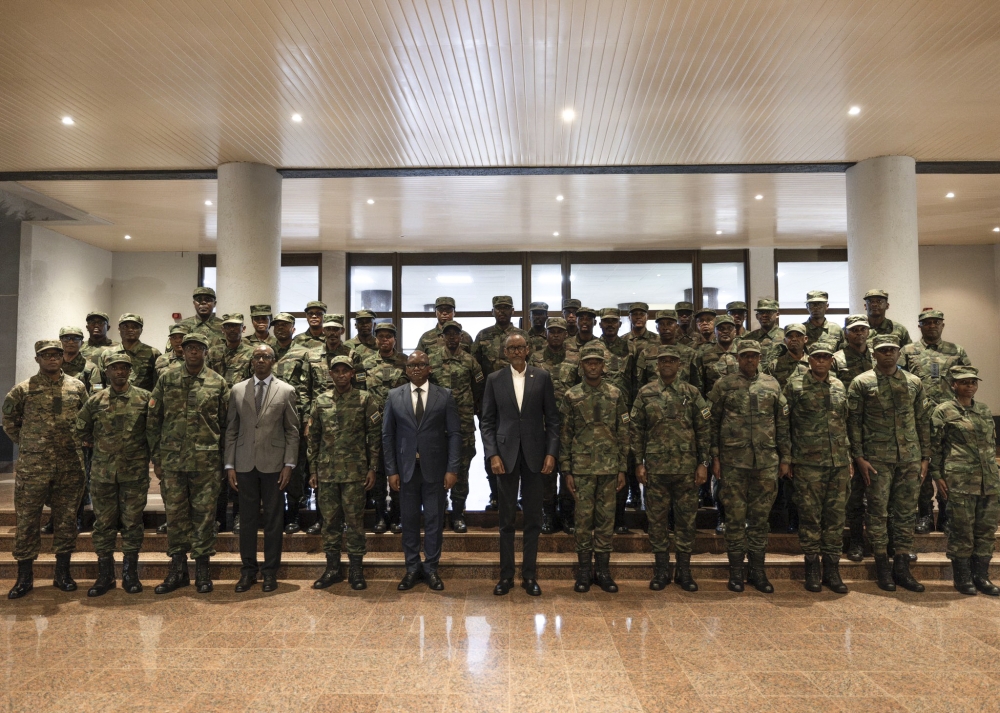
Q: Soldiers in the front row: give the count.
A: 10